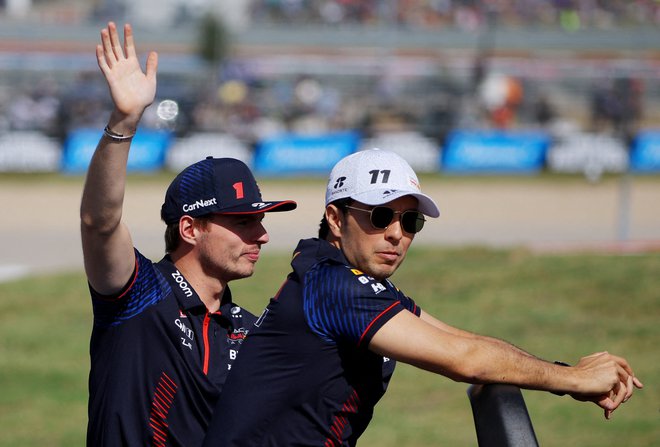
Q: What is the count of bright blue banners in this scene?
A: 4